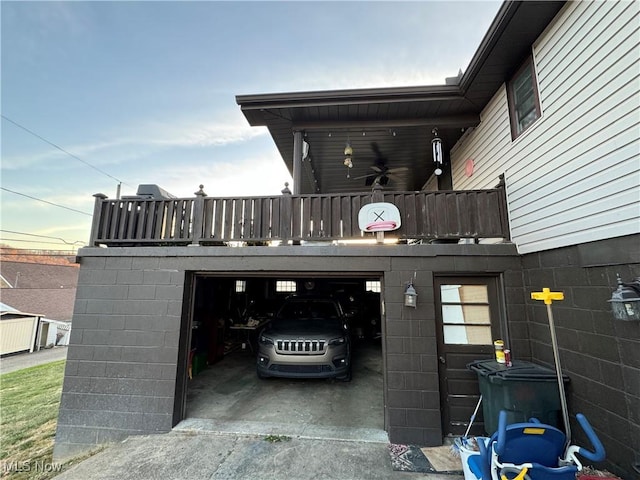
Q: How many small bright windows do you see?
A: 3